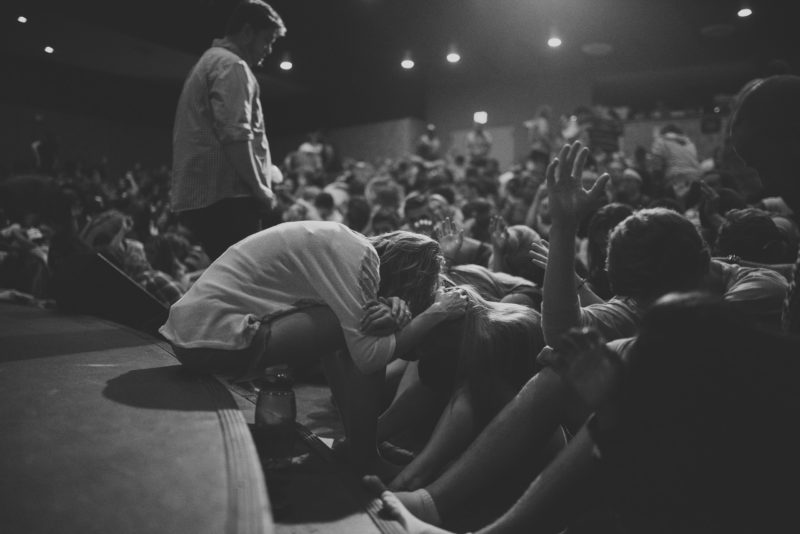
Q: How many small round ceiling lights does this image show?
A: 7